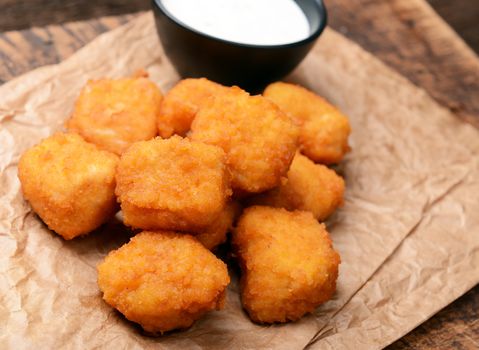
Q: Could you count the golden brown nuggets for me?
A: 10